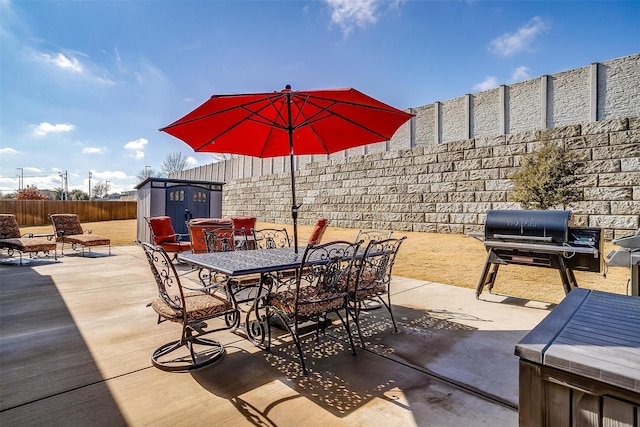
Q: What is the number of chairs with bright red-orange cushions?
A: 4